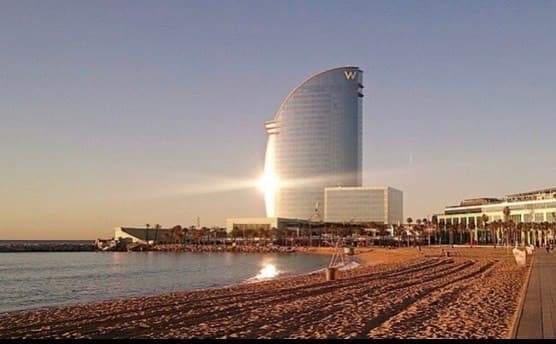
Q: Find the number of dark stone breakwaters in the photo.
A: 1